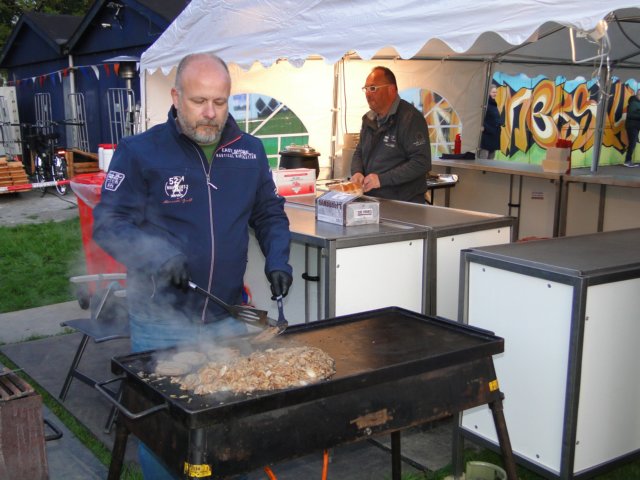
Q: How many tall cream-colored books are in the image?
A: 0